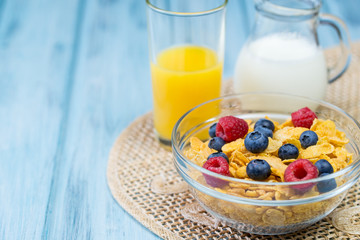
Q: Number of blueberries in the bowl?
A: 11